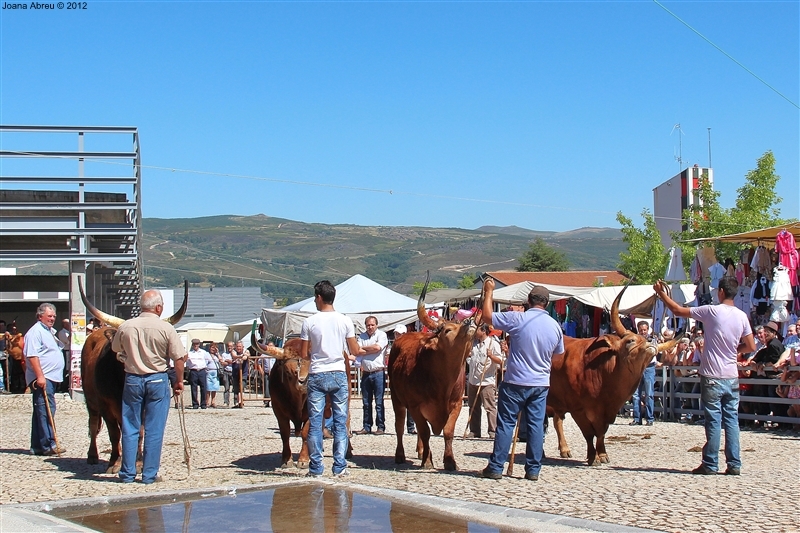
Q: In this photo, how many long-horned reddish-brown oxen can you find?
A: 4